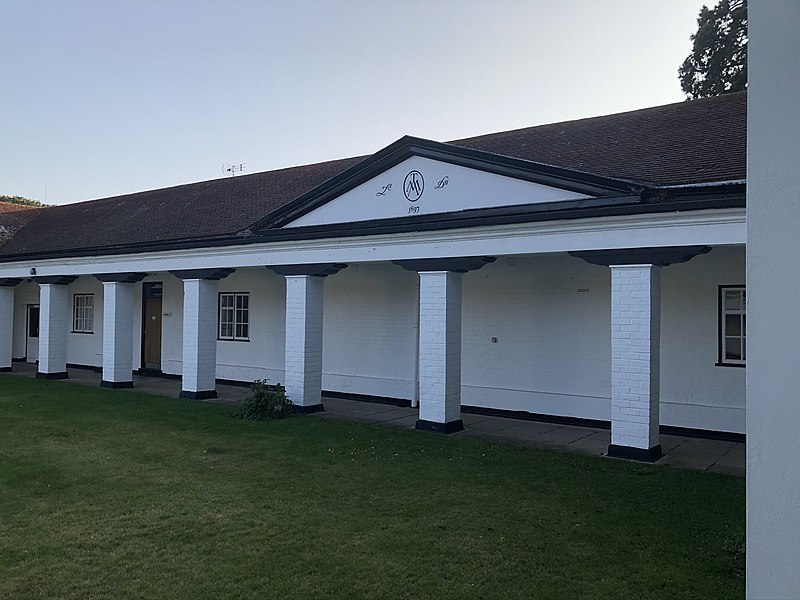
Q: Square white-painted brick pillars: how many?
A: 7